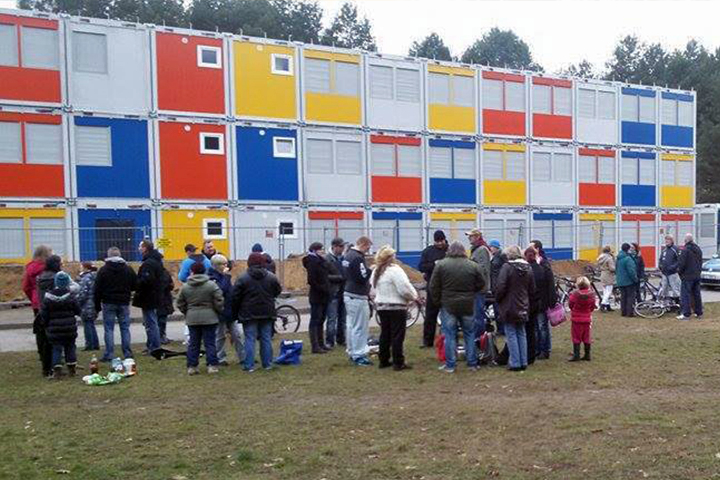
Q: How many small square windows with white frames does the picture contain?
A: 6